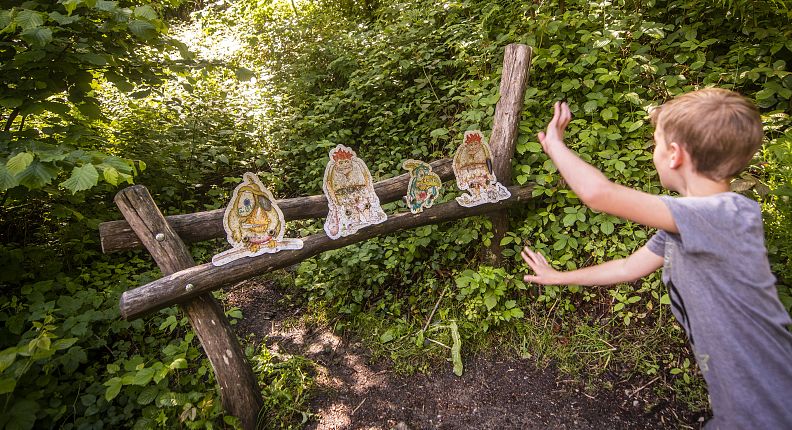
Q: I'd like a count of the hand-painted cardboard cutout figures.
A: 4